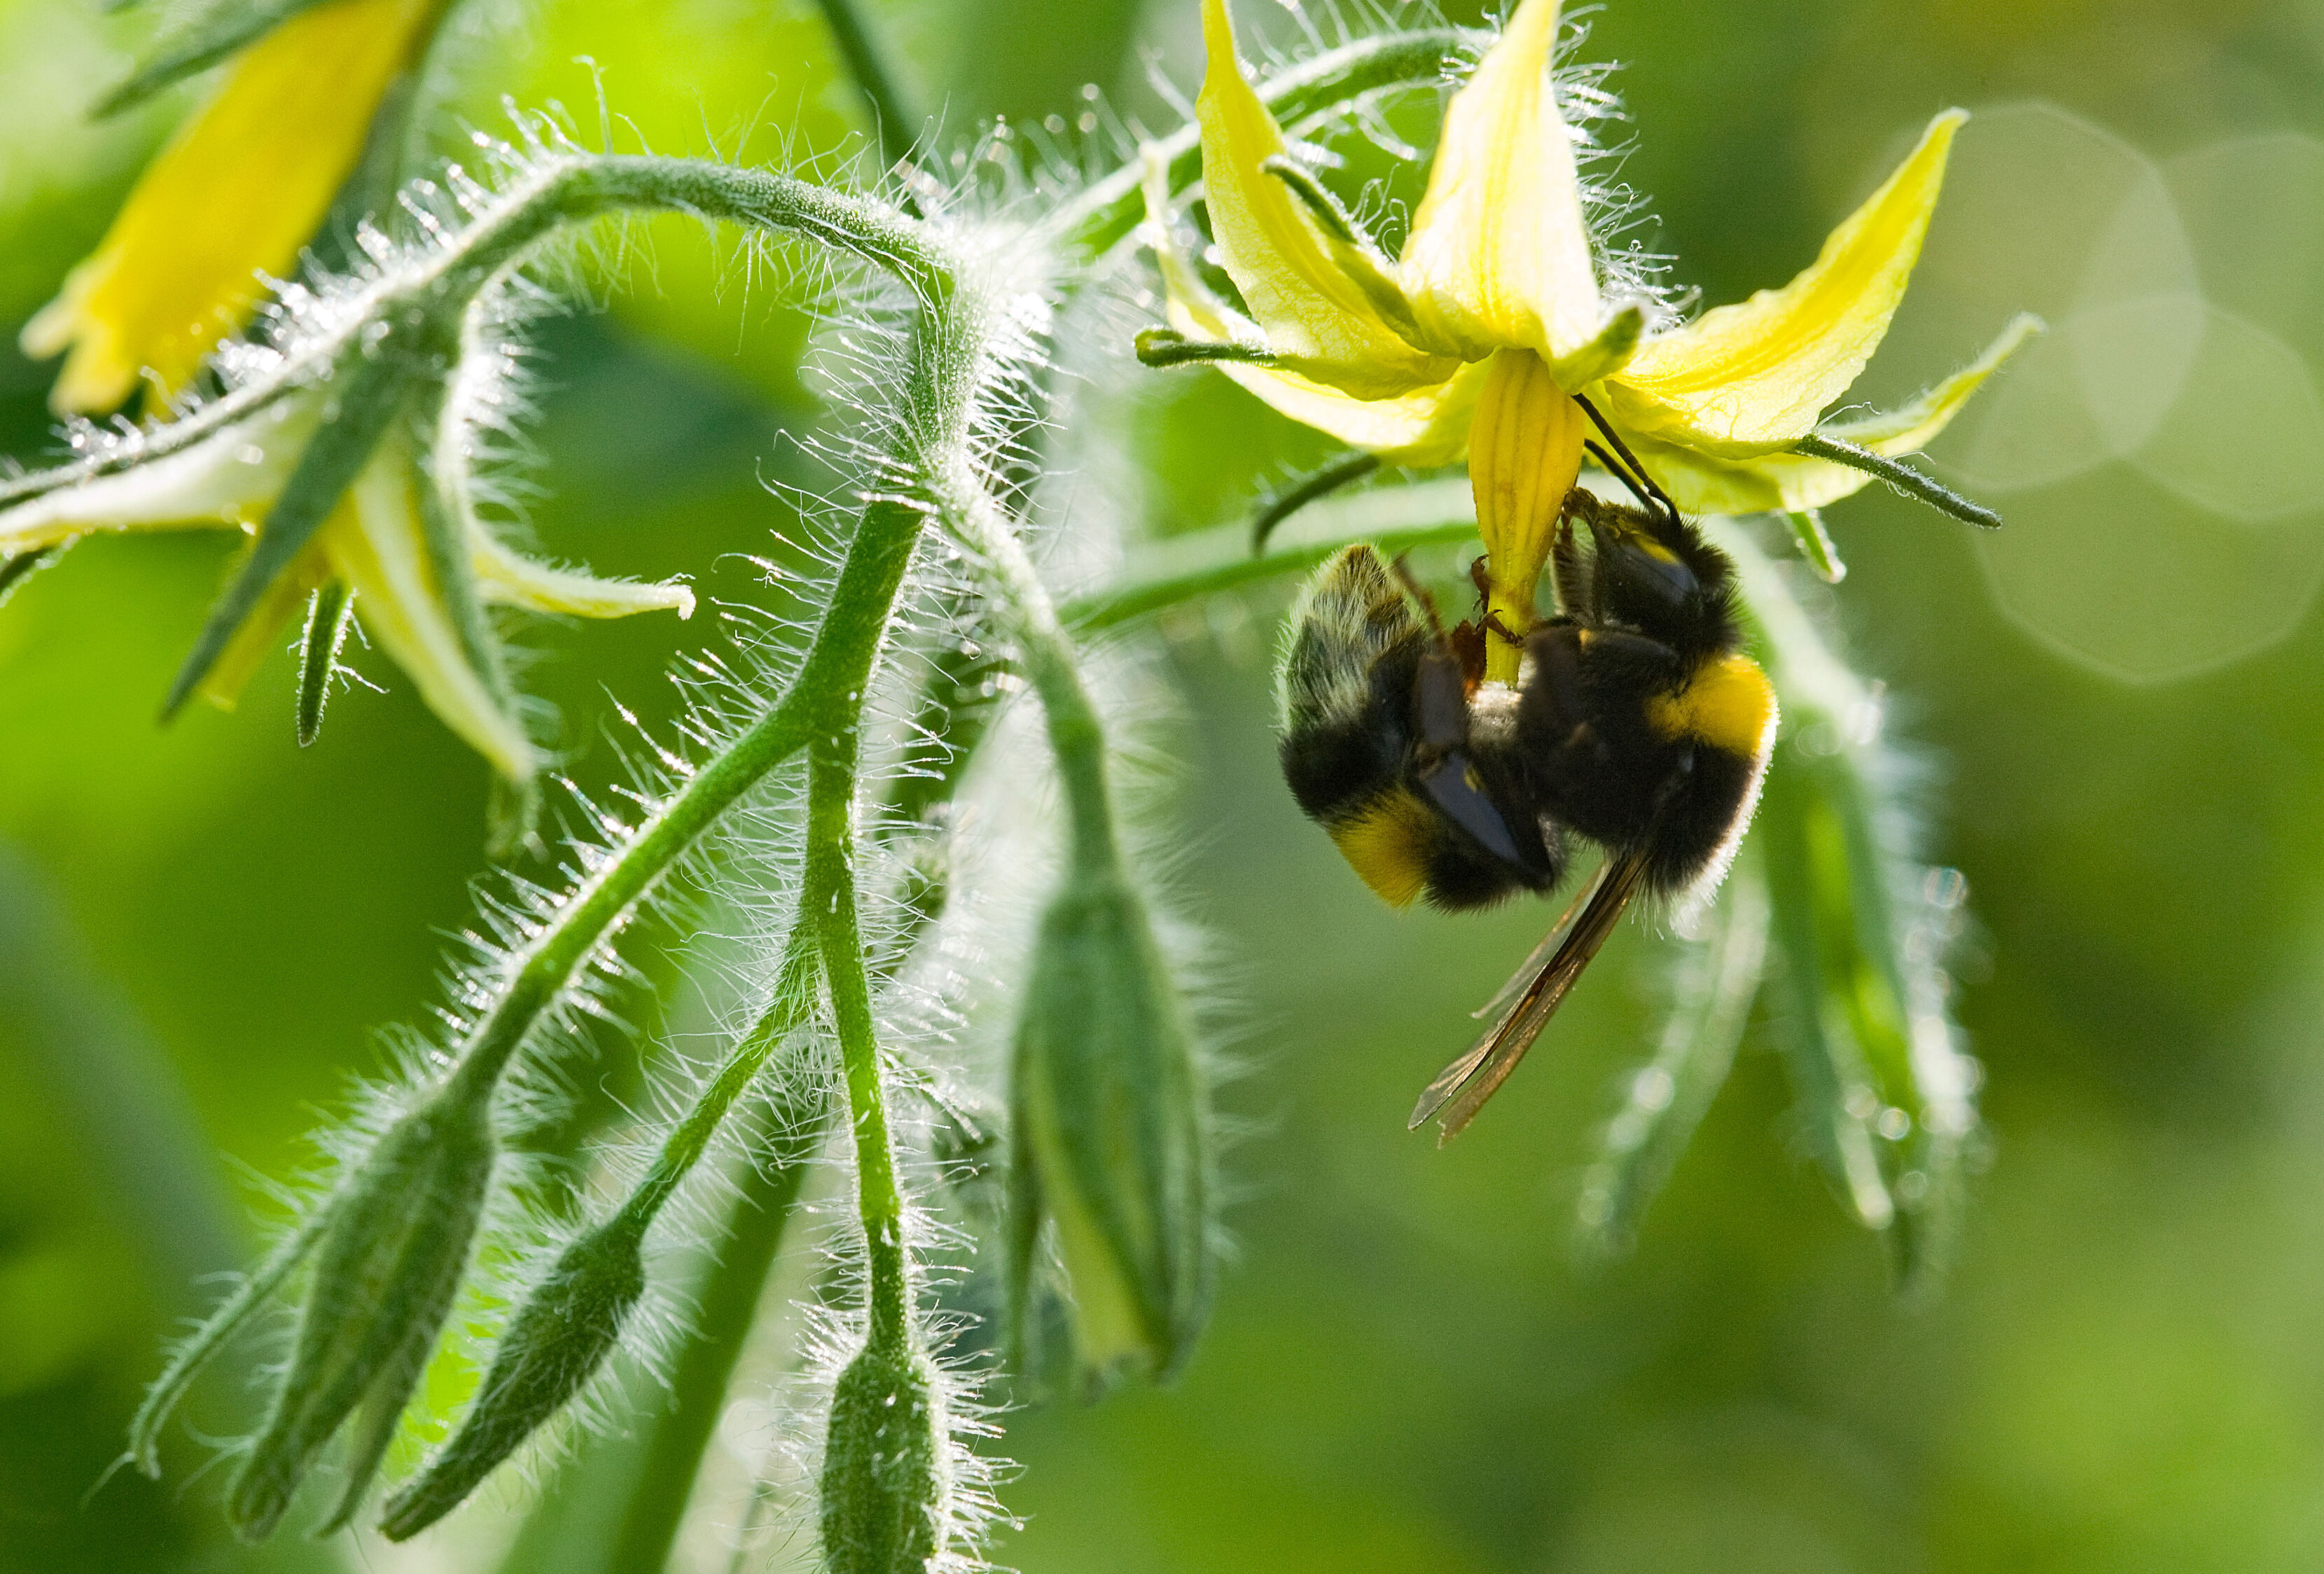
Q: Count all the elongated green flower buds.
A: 4